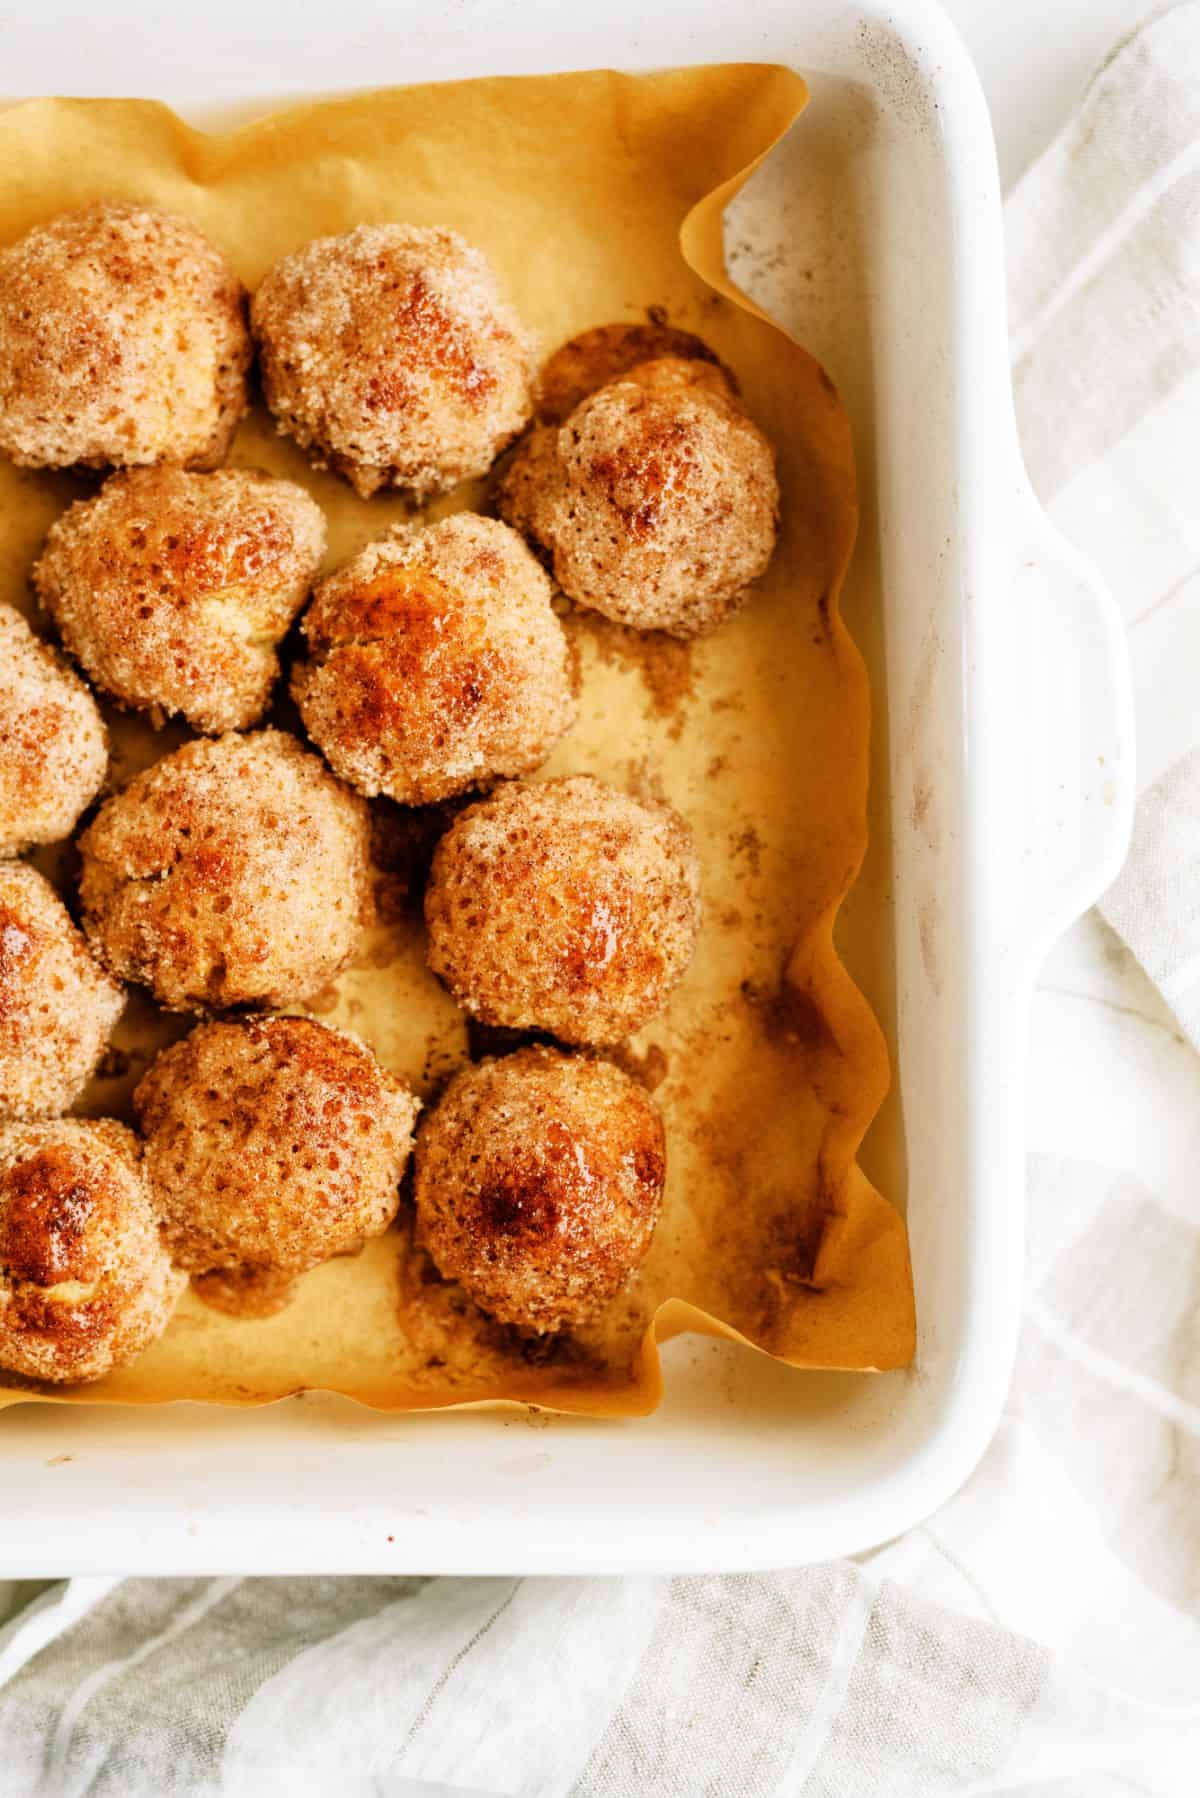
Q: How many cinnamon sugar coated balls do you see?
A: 12